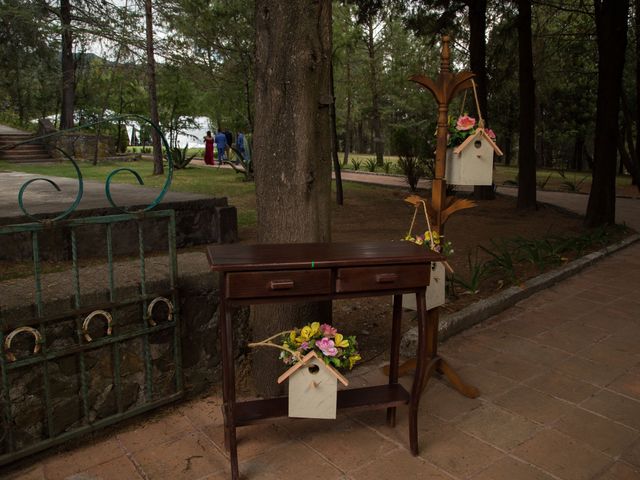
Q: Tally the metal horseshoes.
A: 3